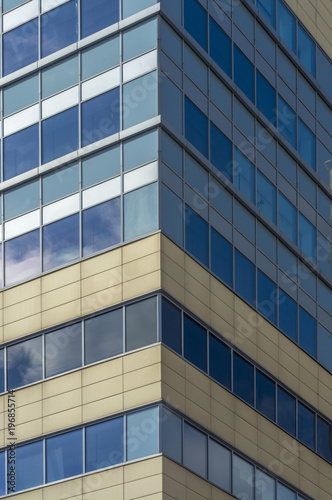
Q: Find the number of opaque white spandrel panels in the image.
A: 10